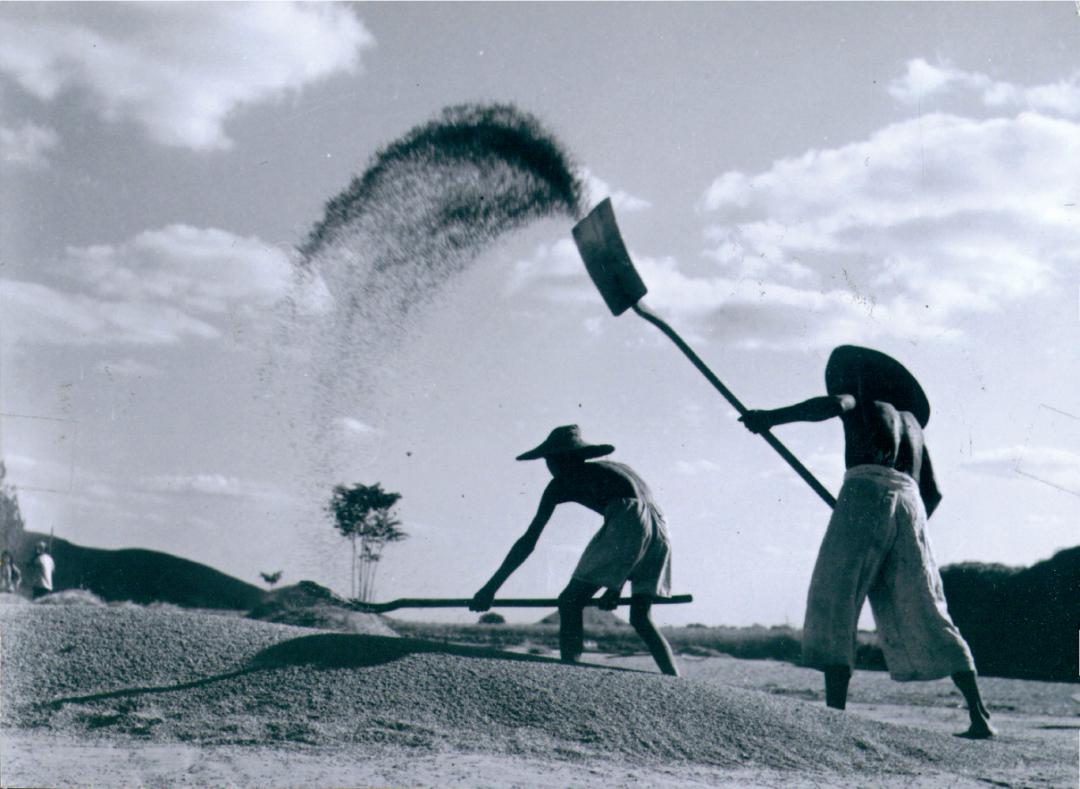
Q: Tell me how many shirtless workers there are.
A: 2